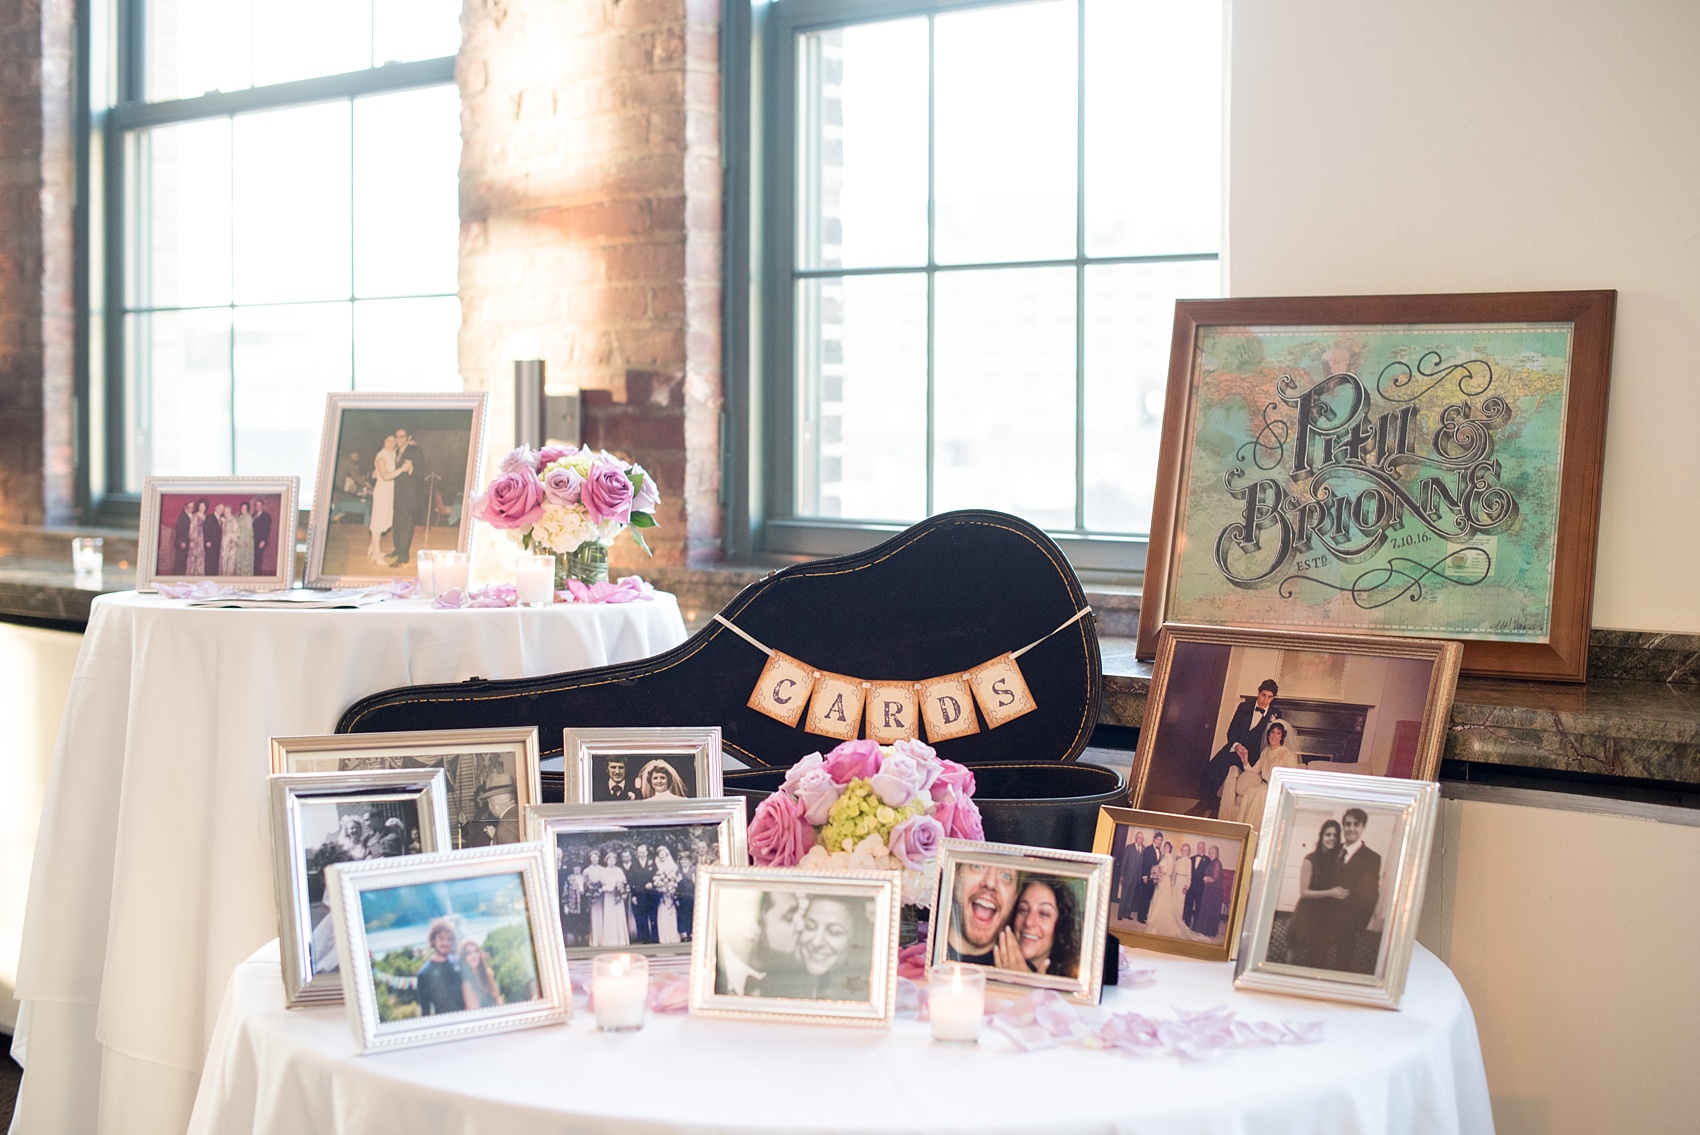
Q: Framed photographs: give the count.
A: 12